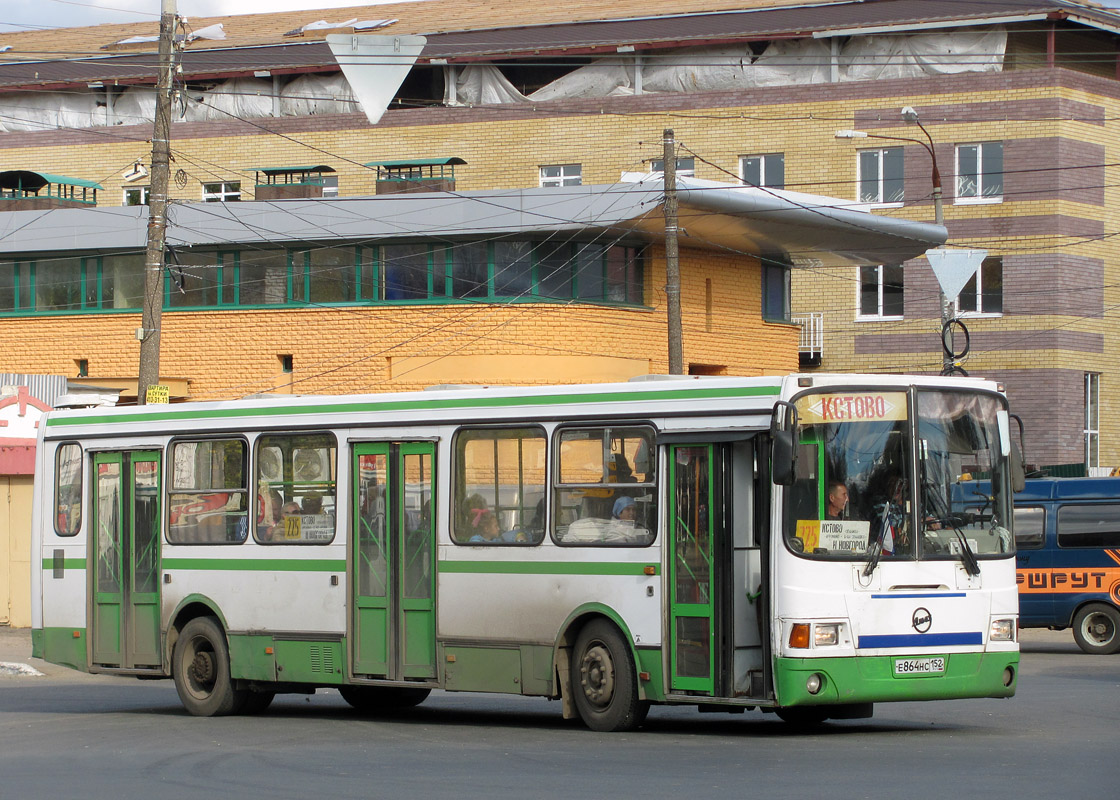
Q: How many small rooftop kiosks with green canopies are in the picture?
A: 3